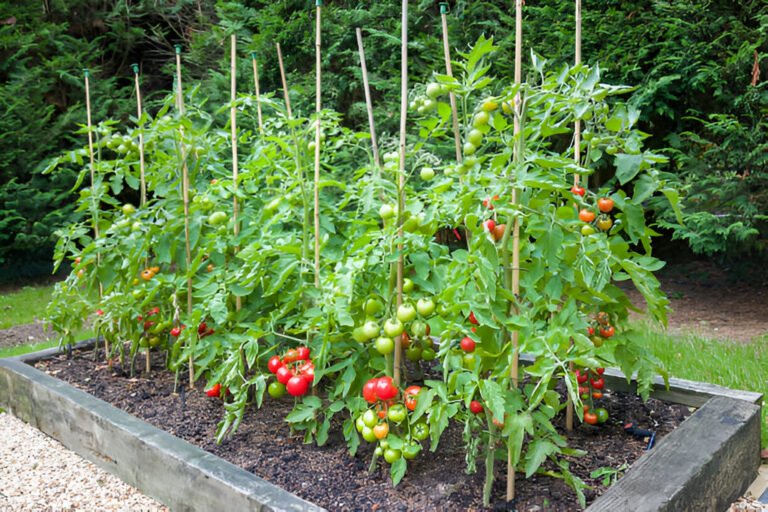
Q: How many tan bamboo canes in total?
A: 12